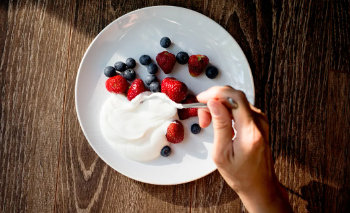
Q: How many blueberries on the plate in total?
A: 13